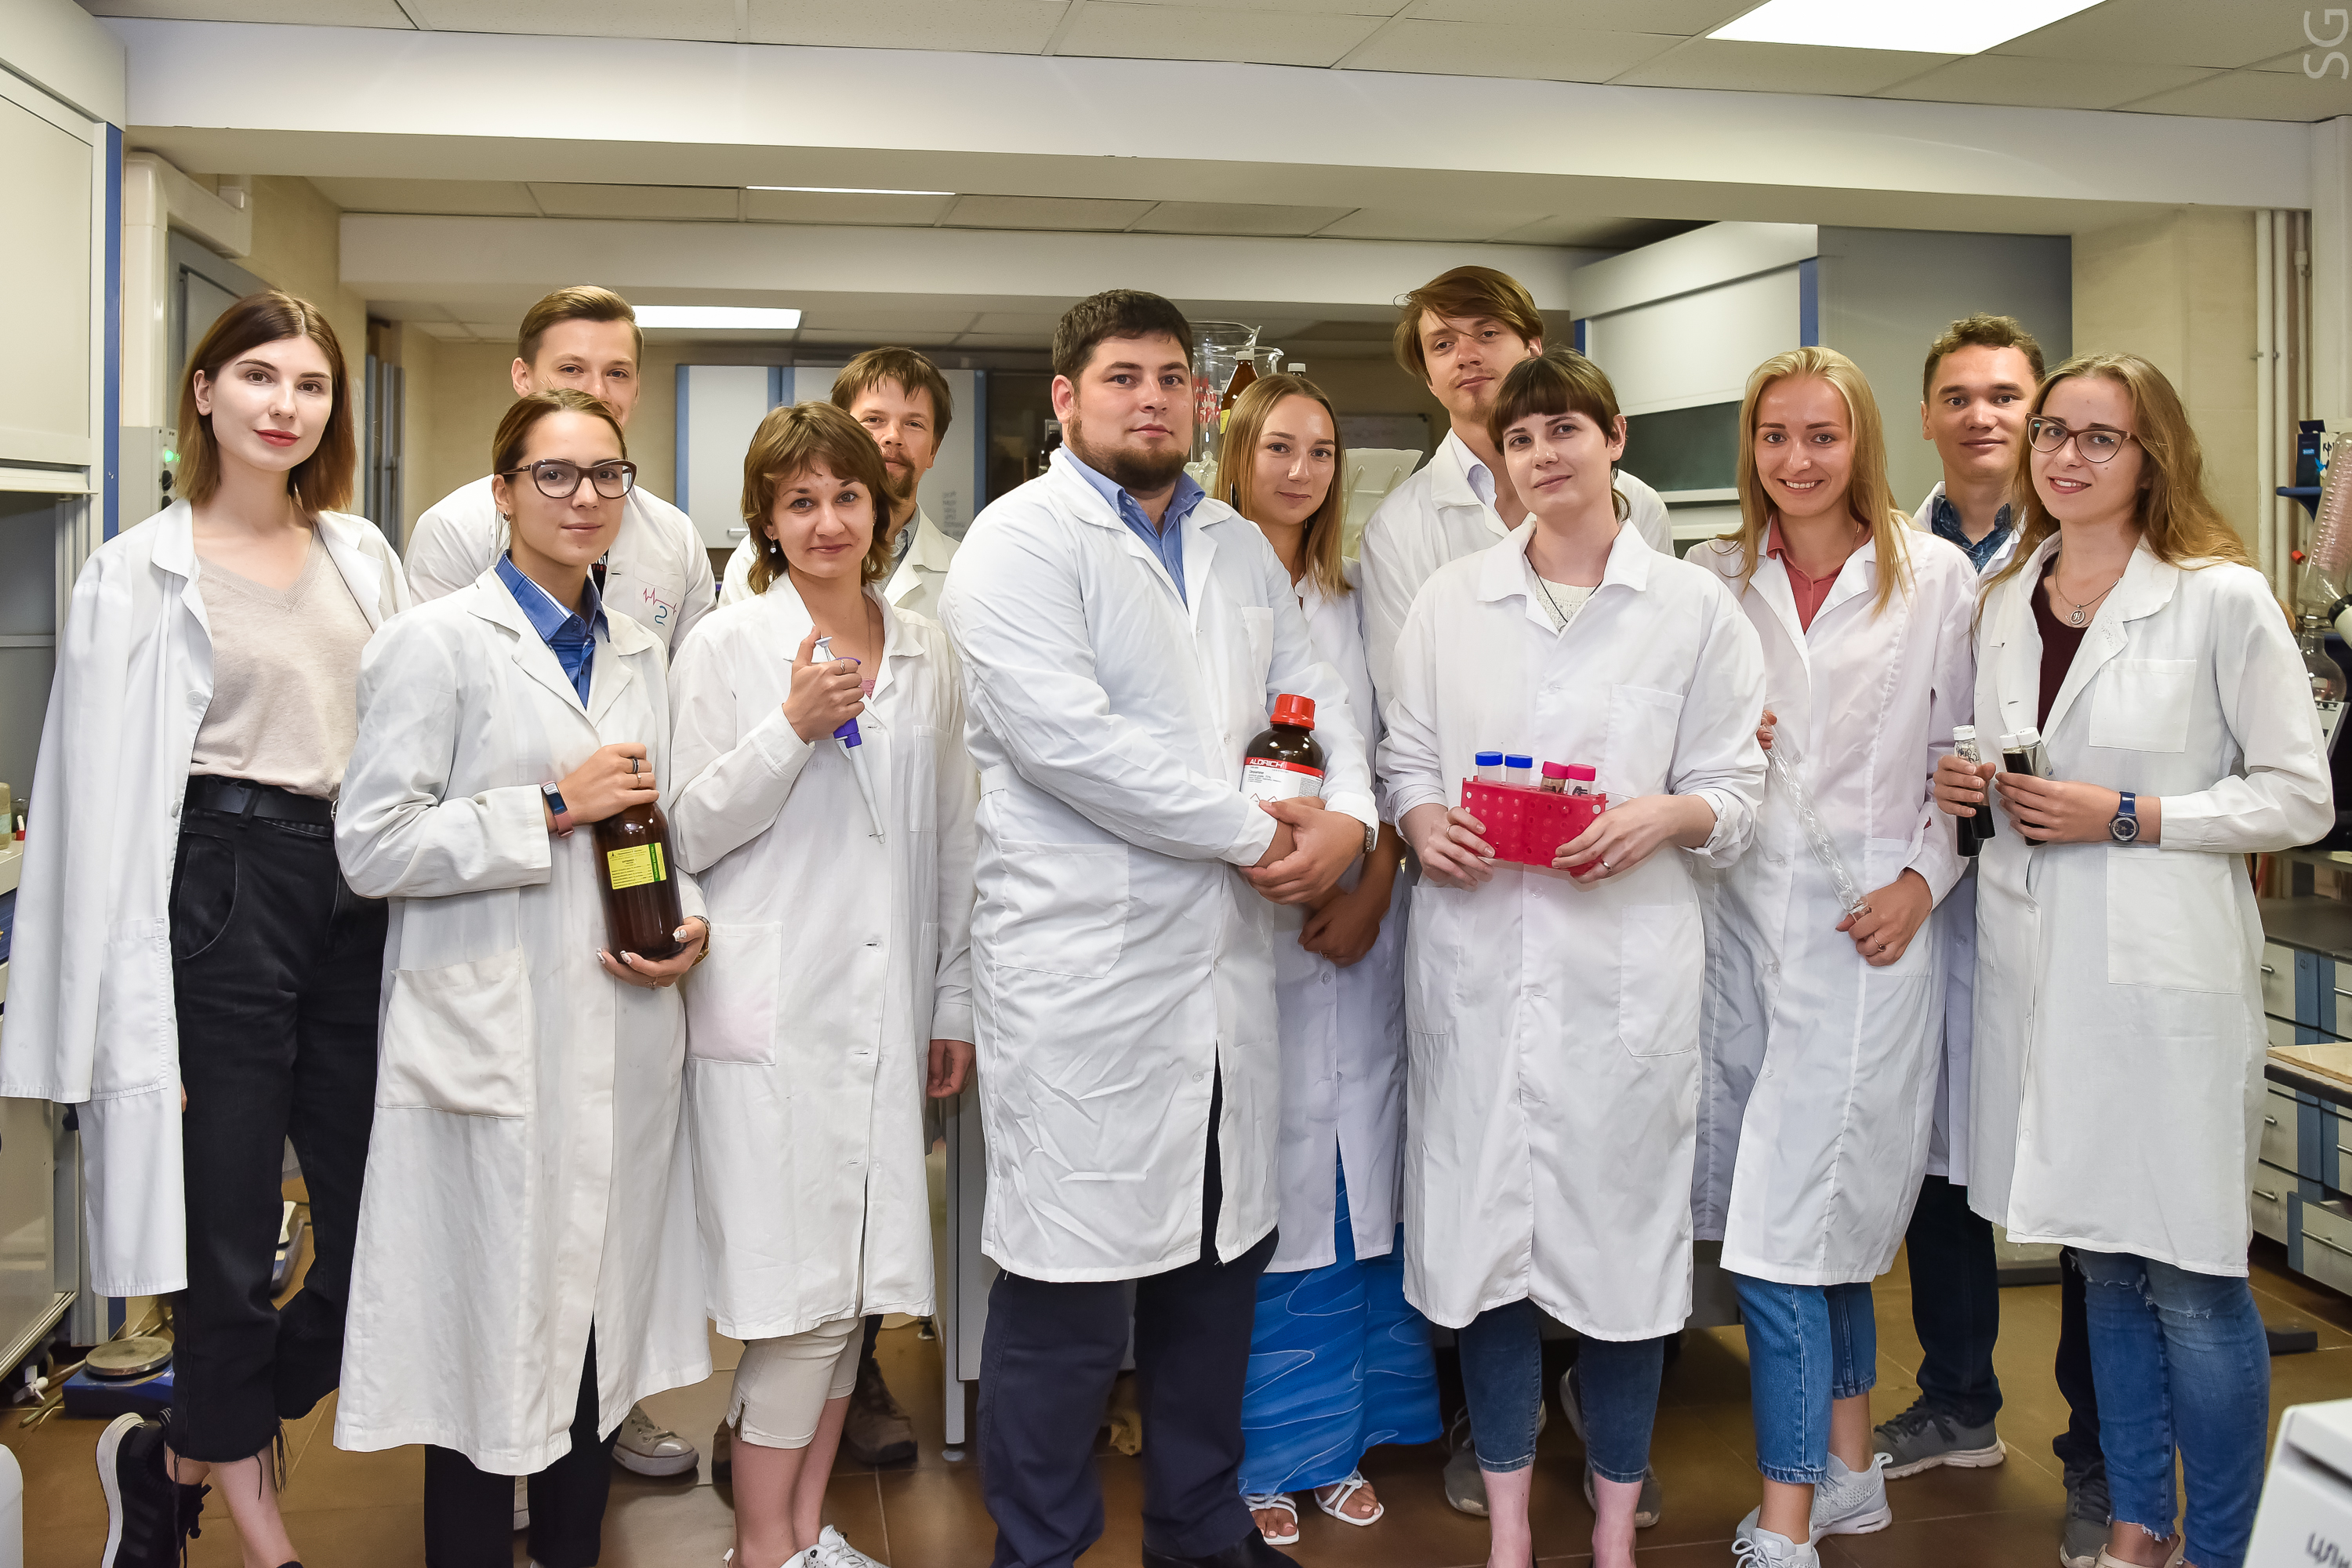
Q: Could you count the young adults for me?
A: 12